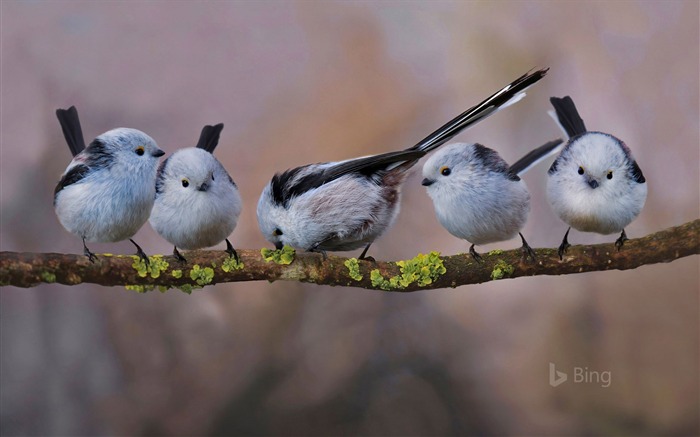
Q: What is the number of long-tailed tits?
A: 5